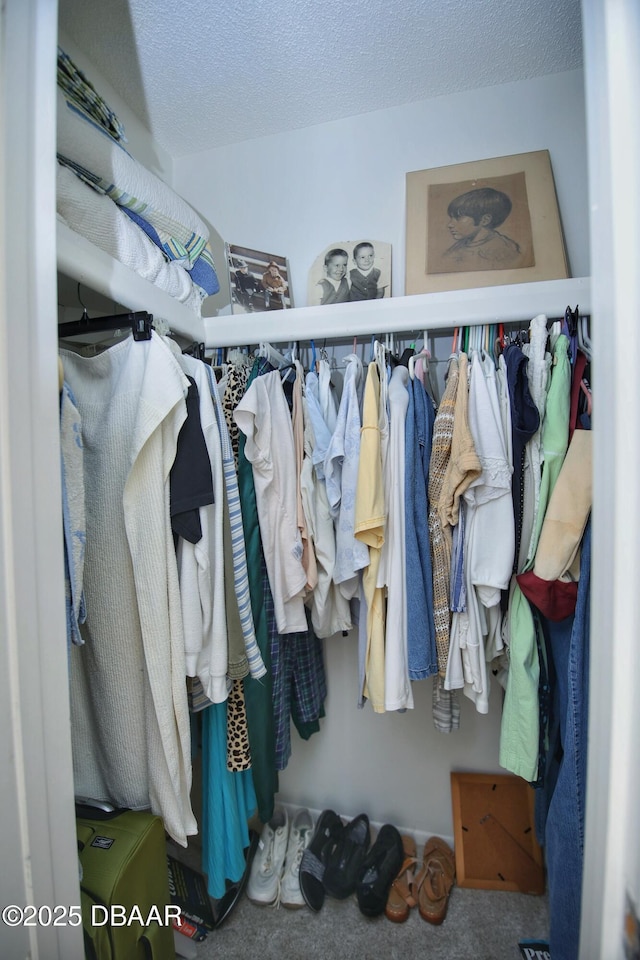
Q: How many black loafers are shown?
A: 2